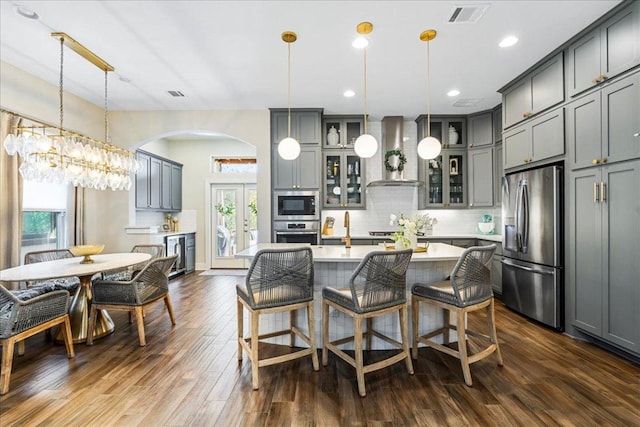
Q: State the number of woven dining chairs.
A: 4